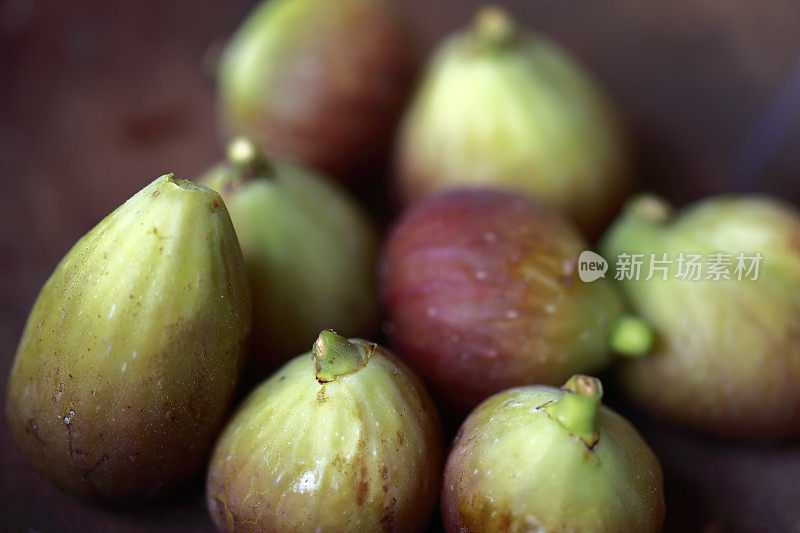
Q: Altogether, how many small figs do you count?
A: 8